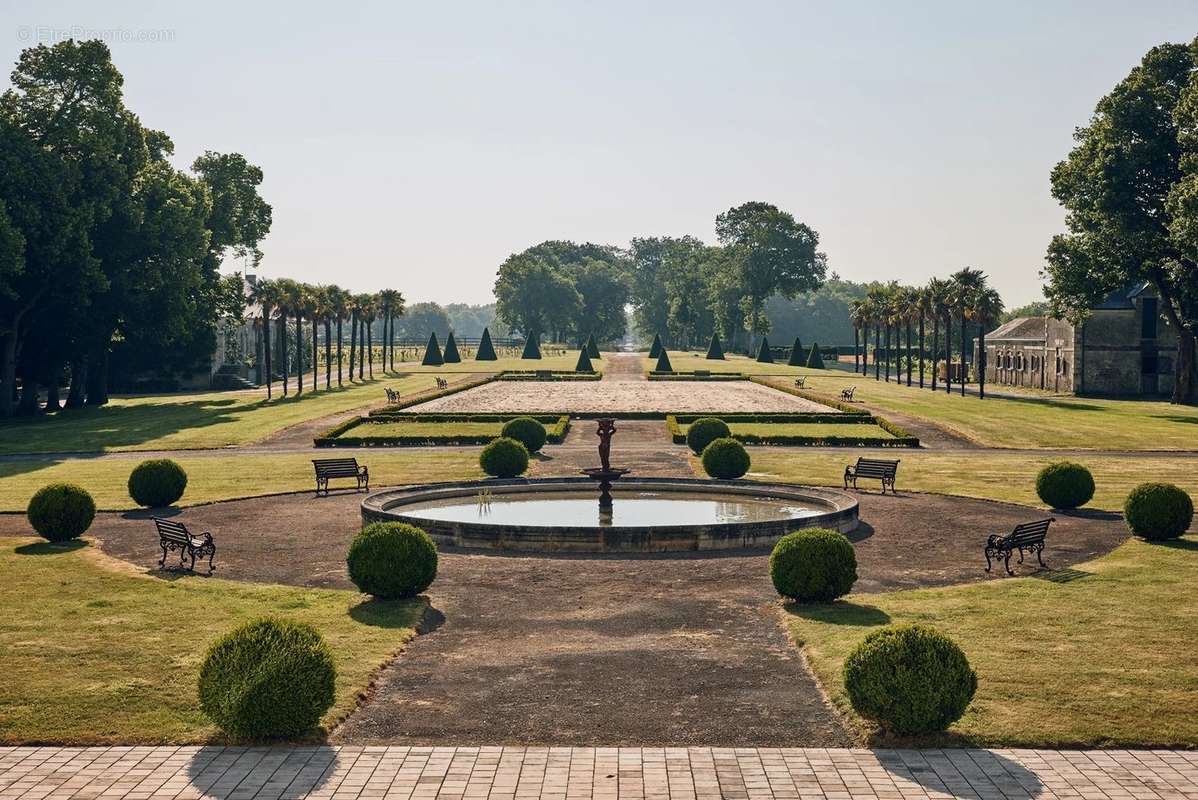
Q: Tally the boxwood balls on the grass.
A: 12